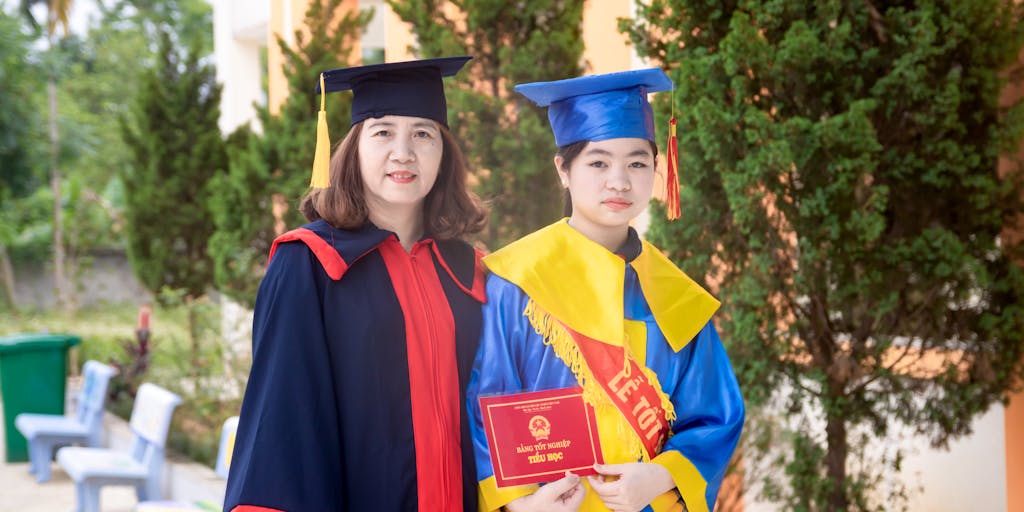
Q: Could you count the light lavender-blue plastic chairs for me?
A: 3